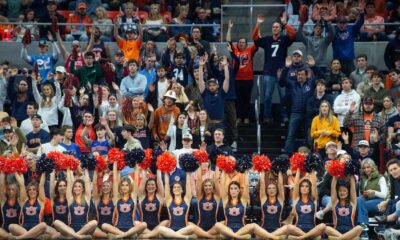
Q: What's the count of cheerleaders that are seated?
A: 13